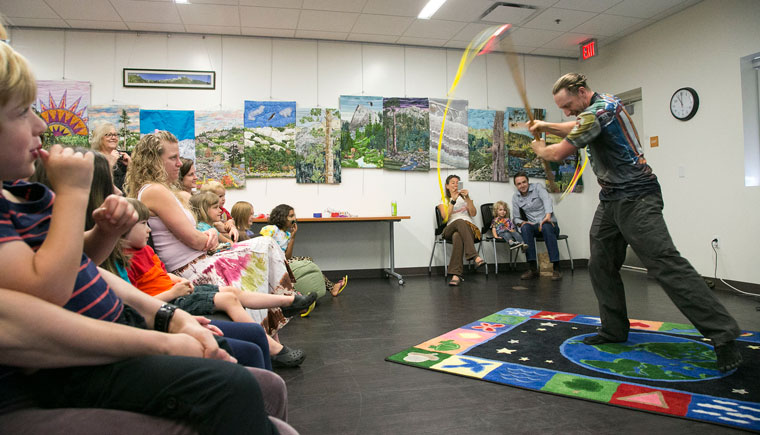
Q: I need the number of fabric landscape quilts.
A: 12